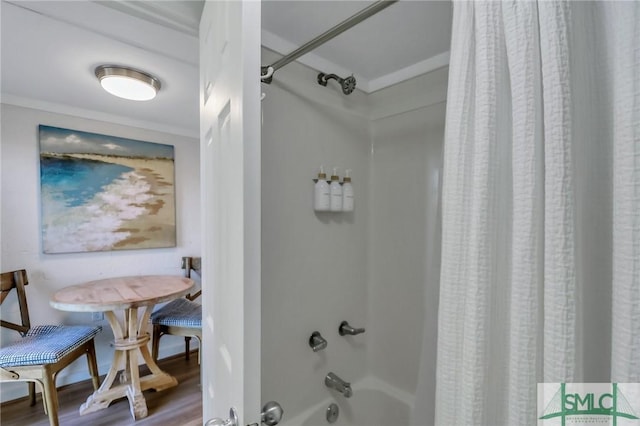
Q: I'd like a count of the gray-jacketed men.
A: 0